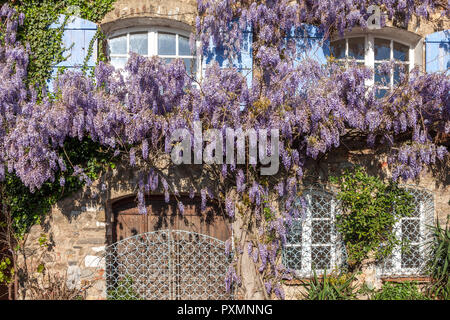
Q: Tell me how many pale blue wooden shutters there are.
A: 4